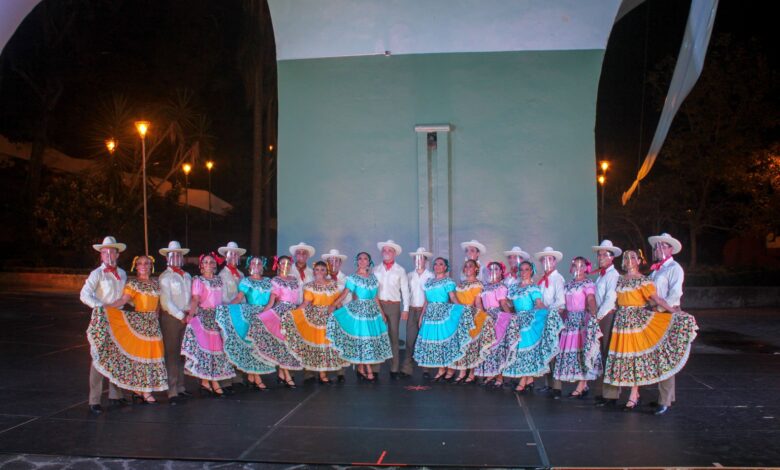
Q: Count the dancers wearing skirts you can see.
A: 12